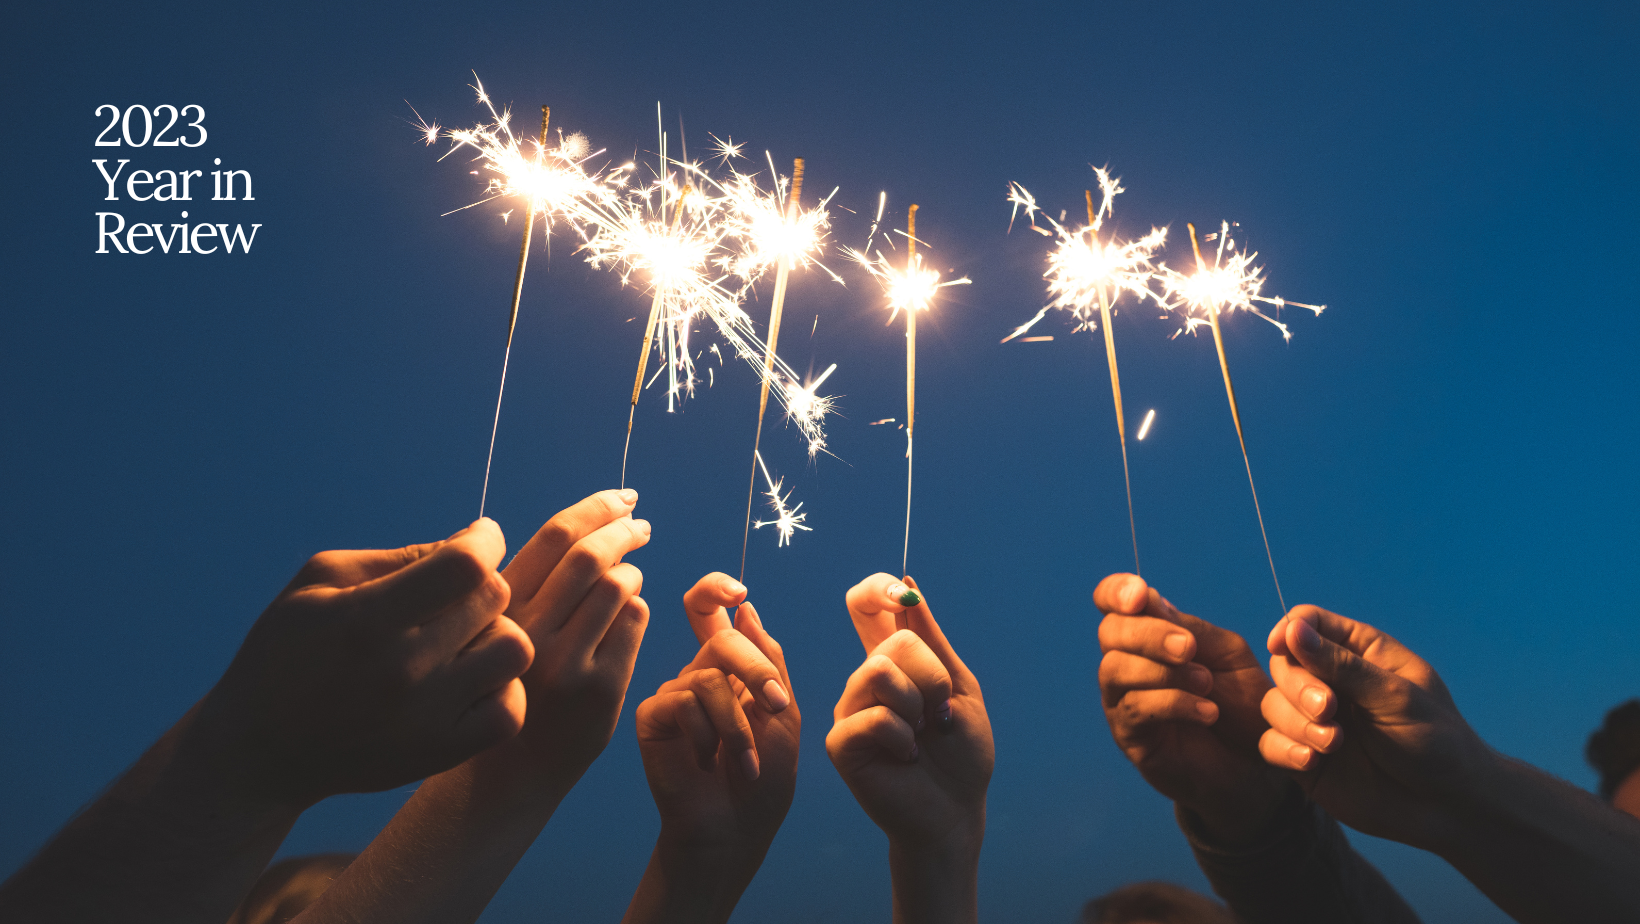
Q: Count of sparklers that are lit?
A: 6